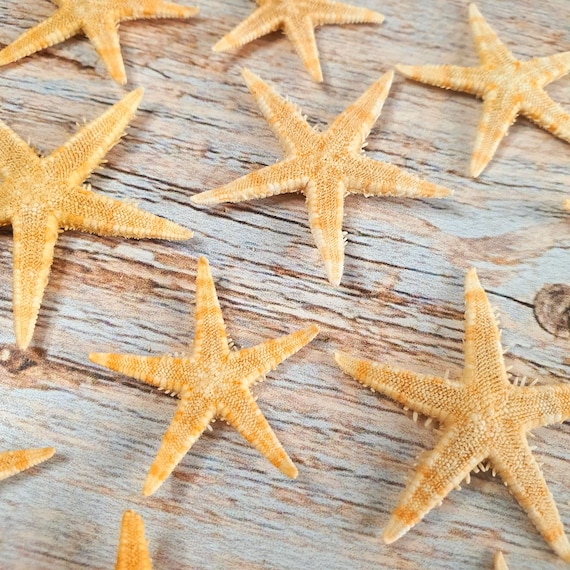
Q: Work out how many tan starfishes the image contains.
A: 11